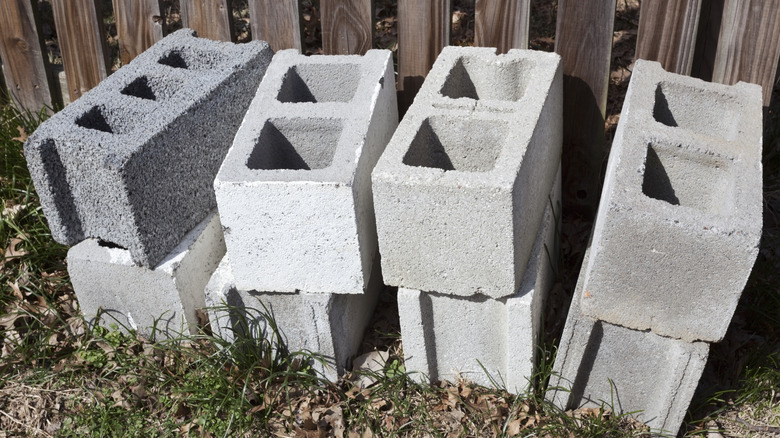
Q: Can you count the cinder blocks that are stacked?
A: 8